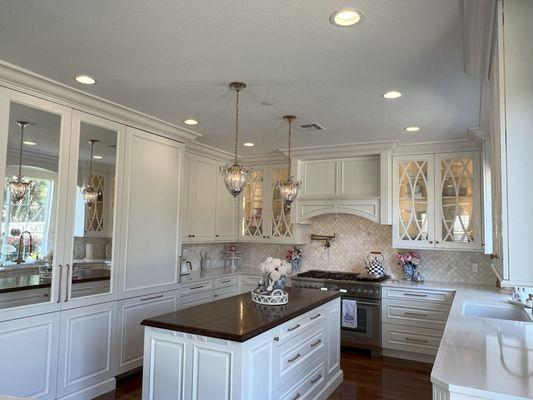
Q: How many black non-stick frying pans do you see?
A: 0